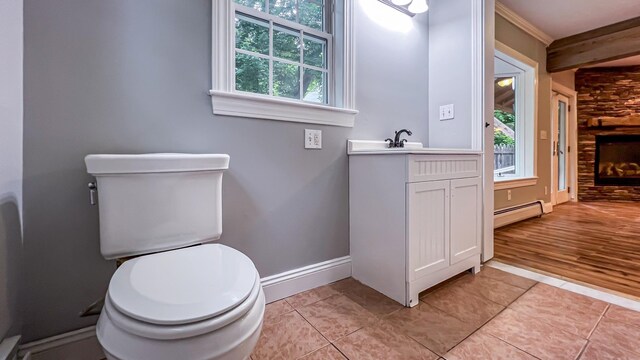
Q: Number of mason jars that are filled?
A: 0